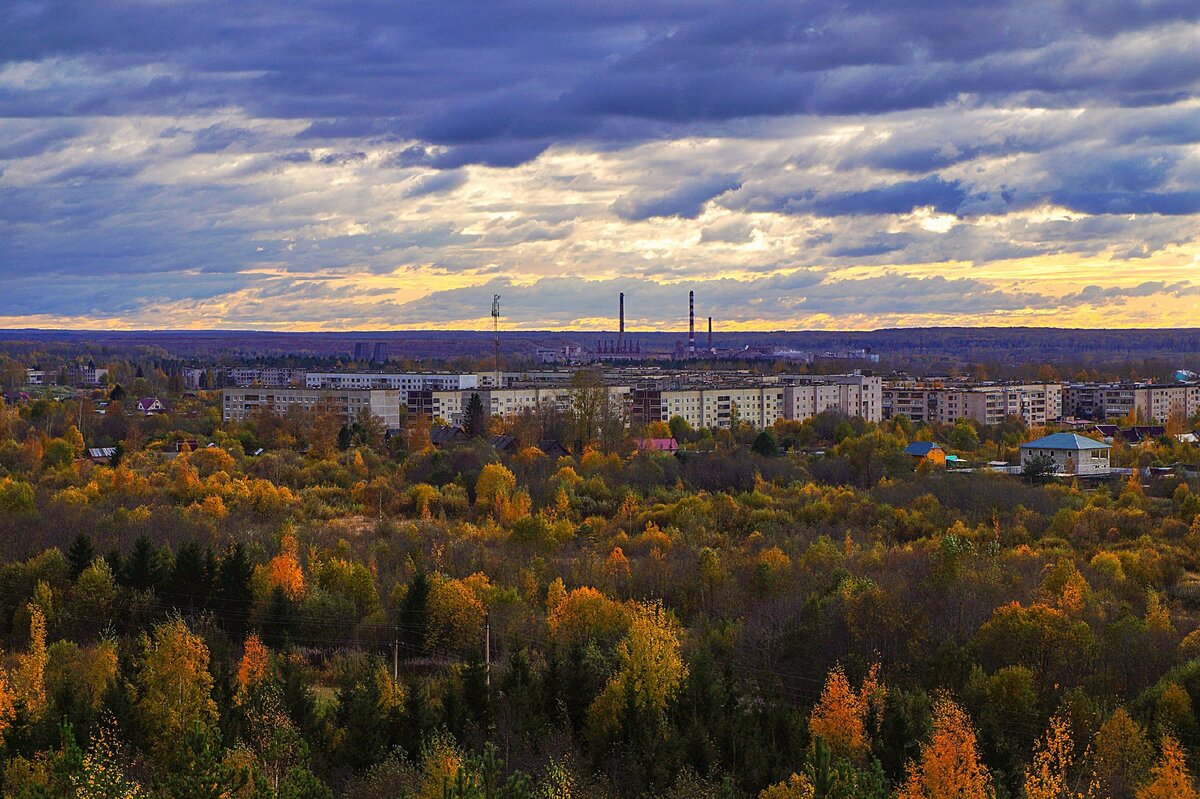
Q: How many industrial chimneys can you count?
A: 3